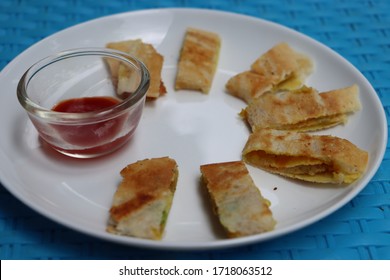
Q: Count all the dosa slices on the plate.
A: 7